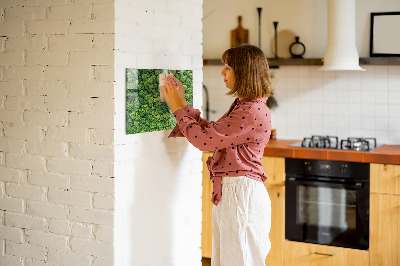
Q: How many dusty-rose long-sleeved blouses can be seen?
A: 1